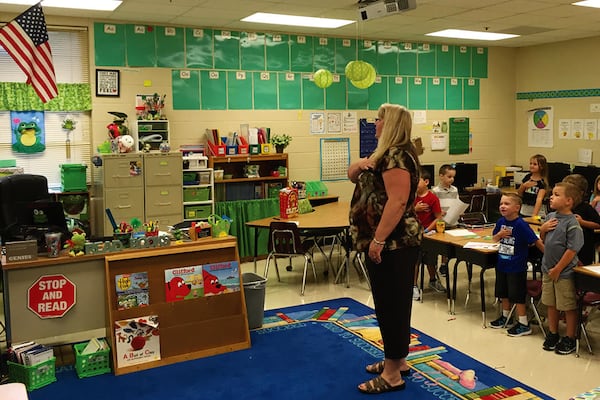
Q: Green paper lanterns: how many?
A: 3